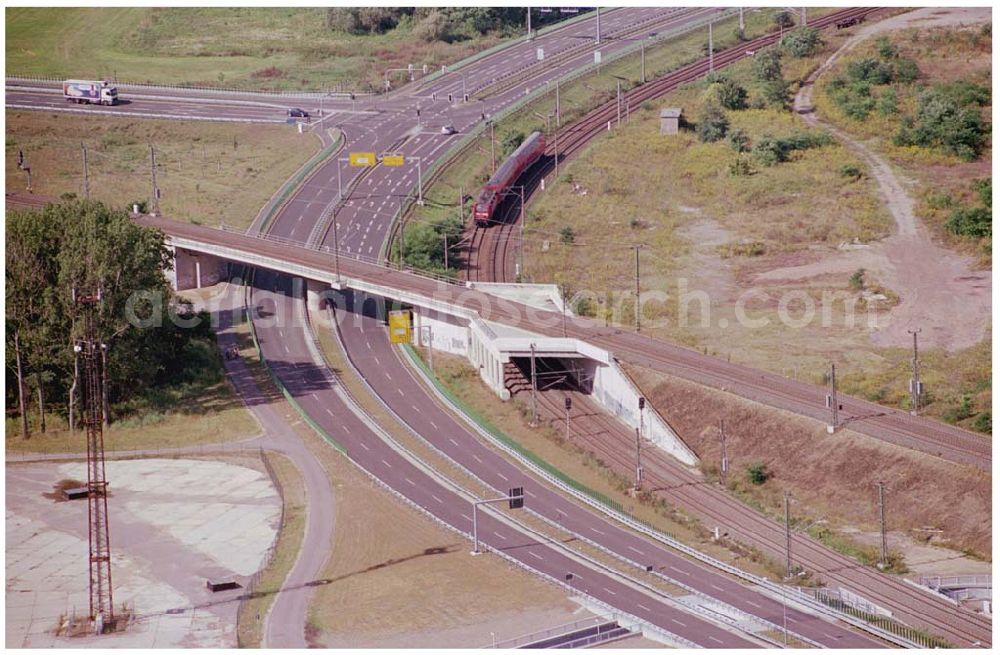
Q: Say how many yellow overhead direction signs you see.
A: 3